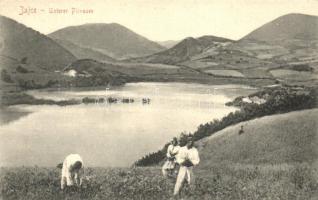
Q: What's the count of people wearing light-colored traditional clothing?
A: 3